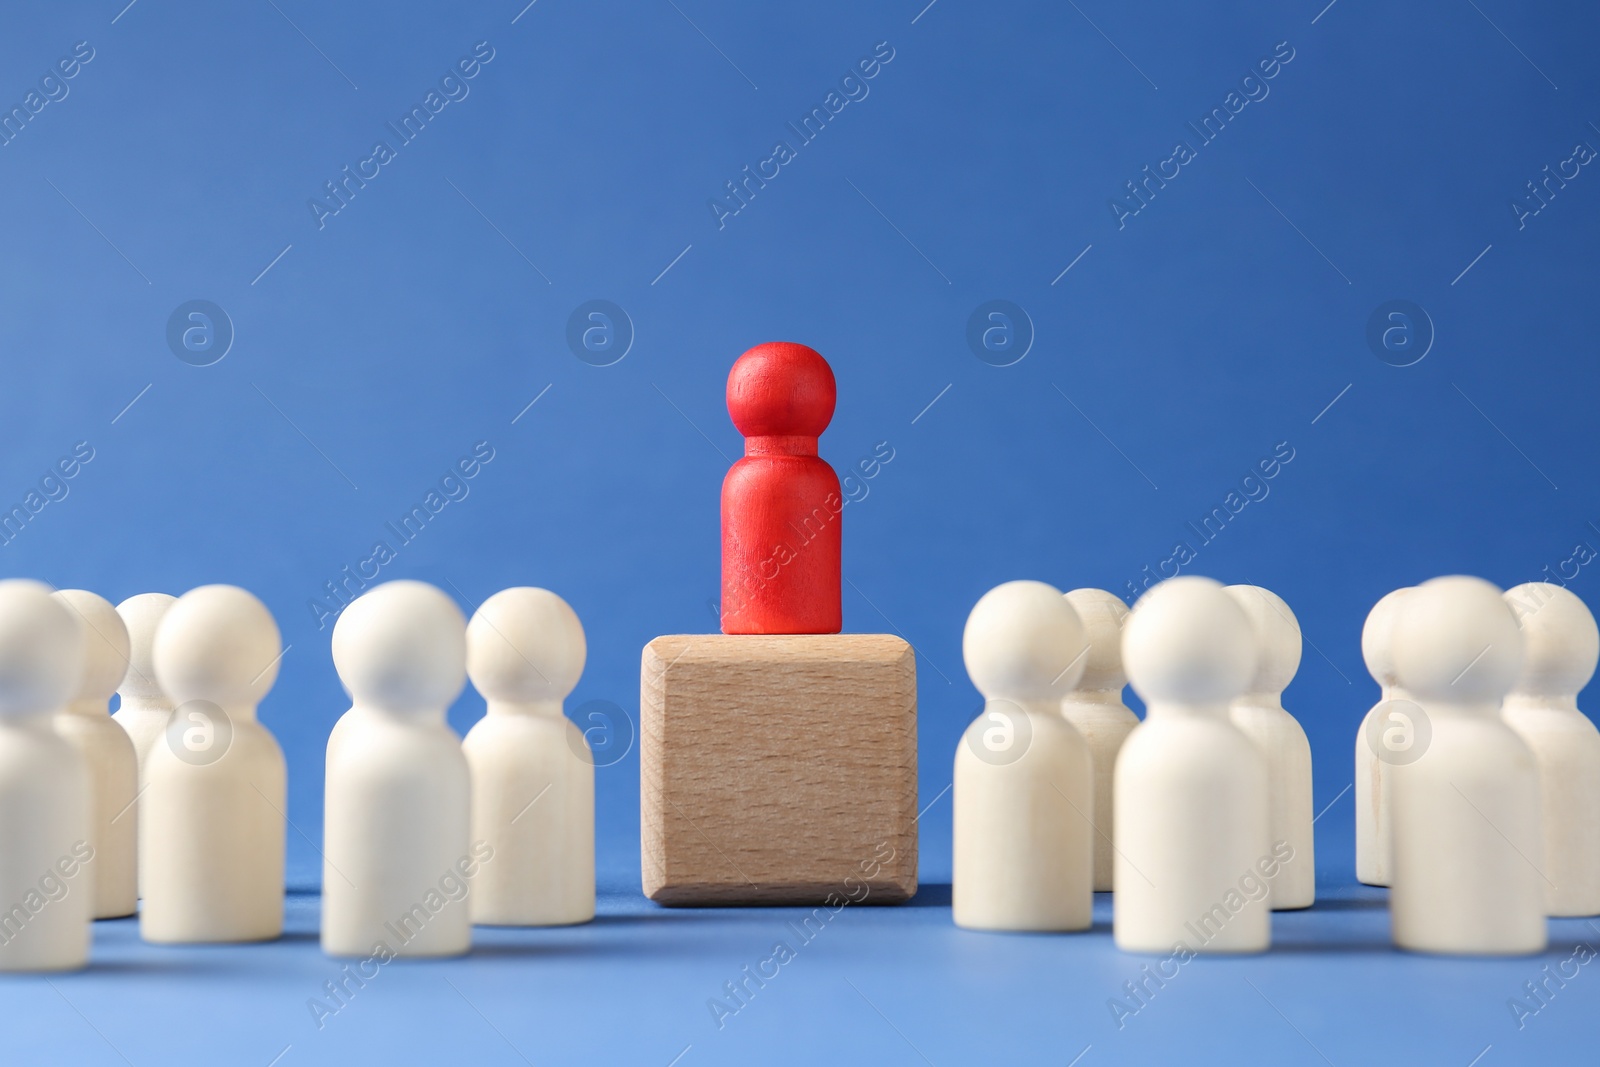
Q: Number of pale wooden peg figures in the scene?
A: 13